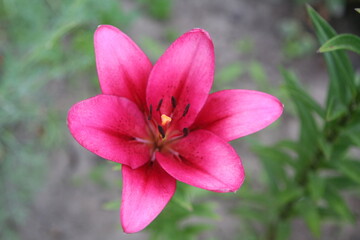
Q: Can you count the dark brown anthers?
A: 6